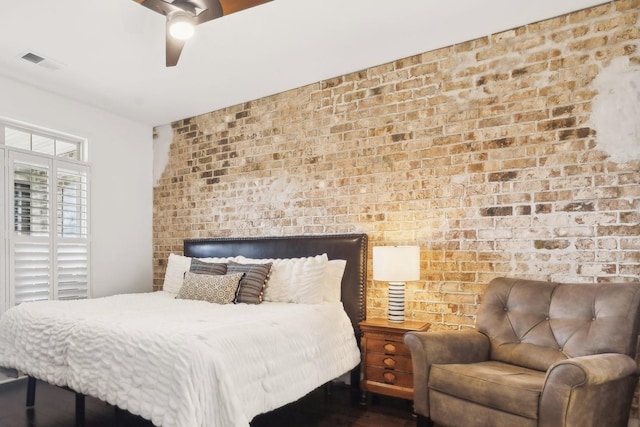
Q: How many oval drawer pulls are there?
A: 3